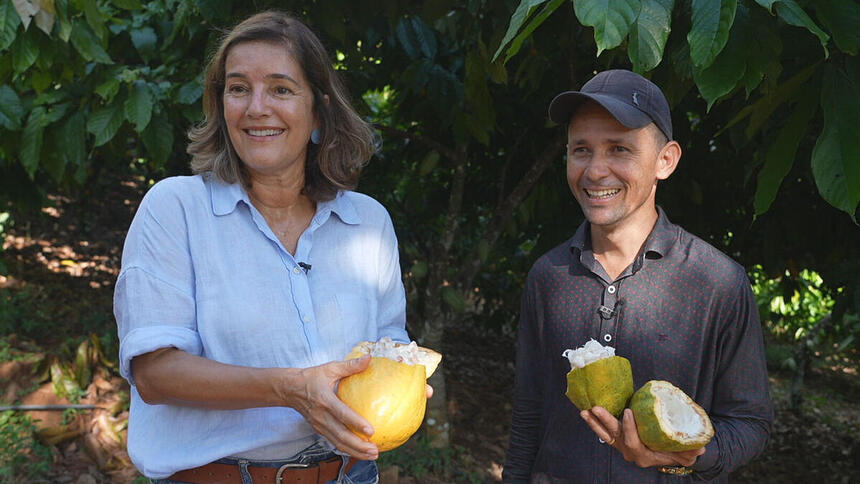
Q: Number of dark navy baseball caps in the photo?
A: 1